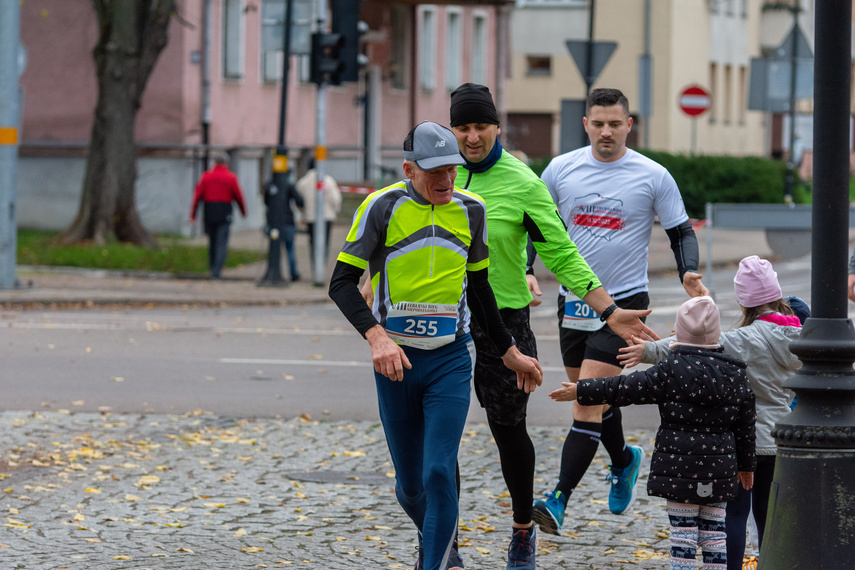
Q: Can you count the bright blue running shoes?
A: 2